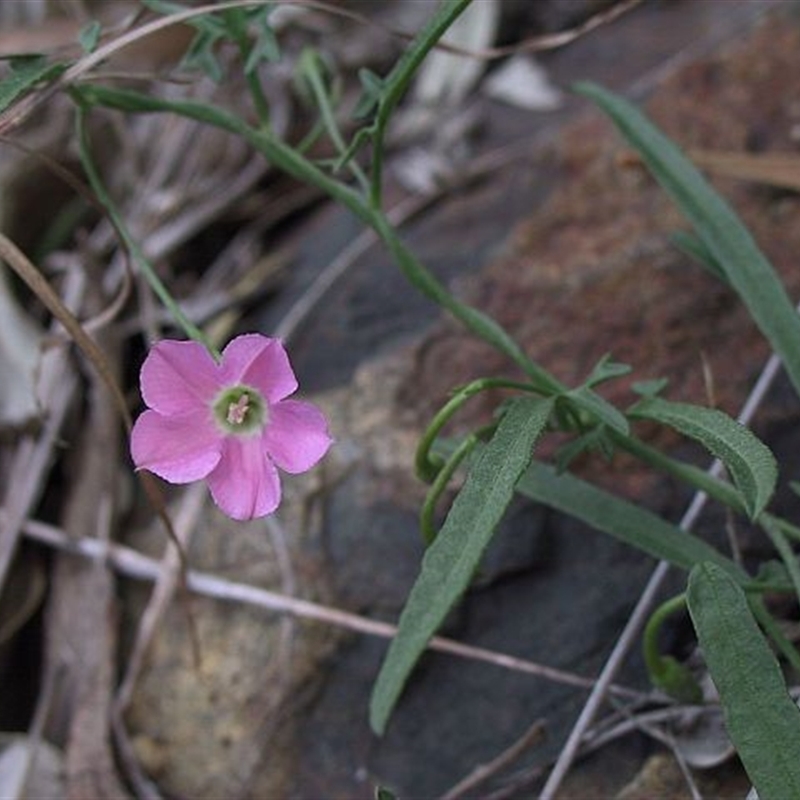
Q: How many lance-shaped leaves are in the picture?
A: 5